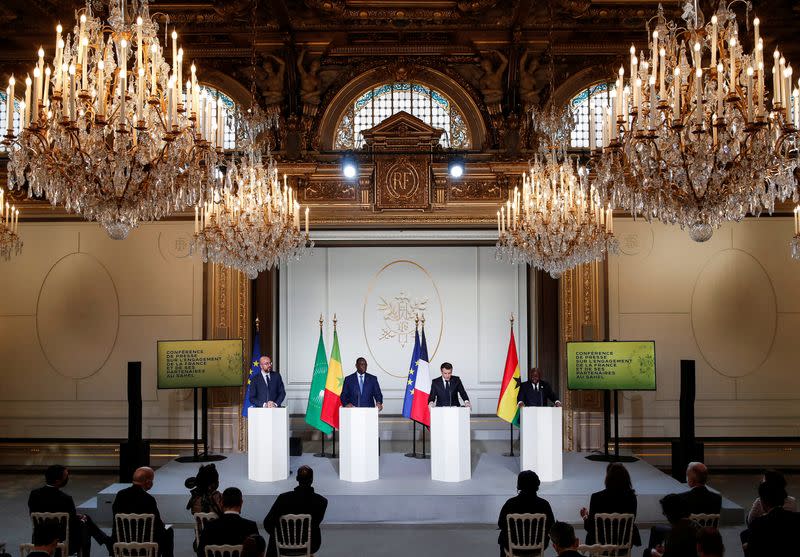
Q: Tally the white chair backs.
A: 11